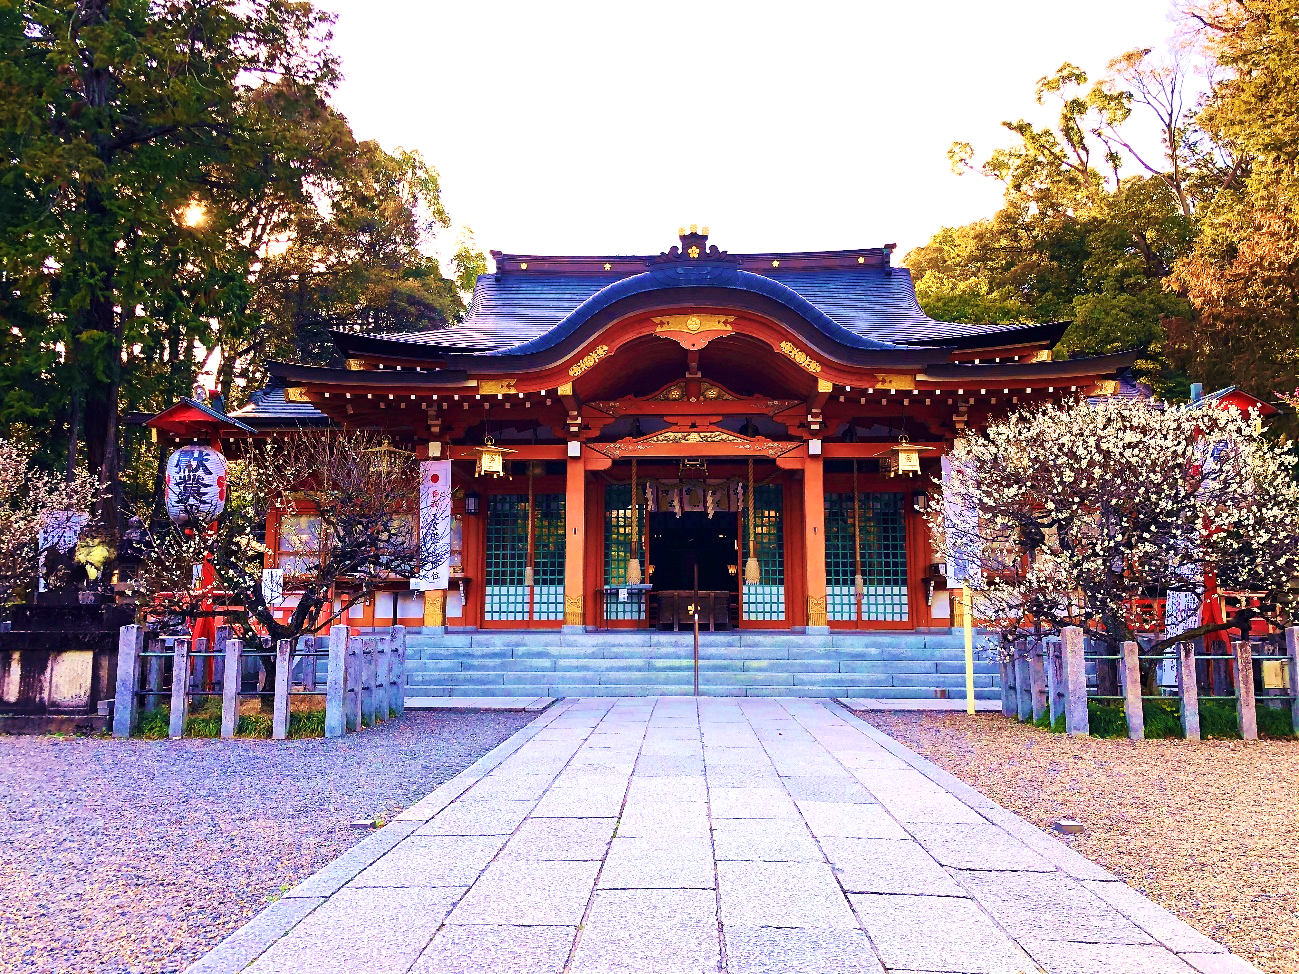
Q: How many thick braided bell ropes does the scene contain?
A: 4